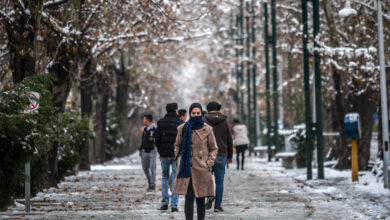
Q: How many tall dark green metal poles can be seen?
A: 8